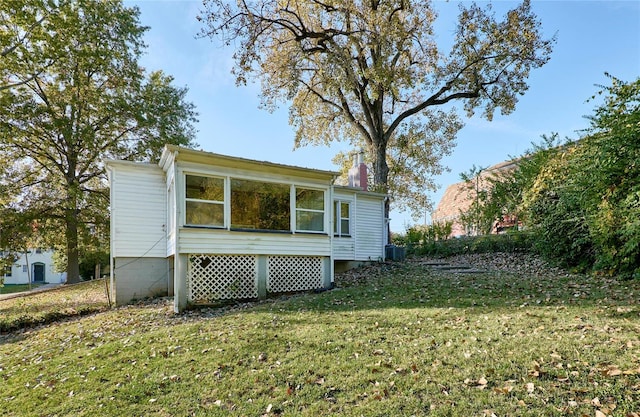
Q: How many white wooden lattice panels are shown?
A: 2